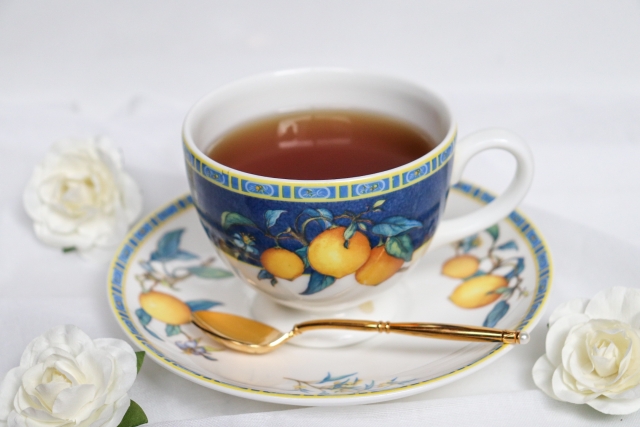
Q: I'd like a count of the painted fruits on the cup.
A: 3